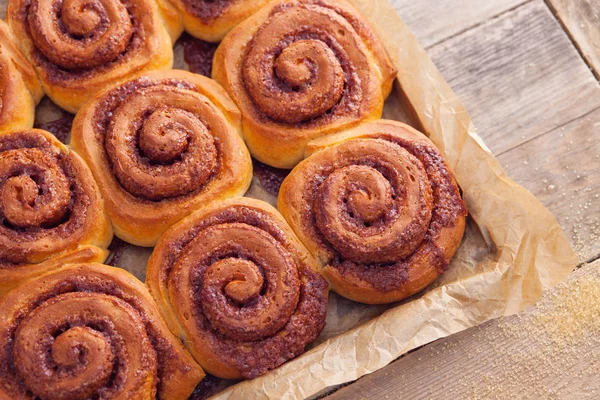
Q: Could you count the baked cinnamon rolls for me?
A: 9